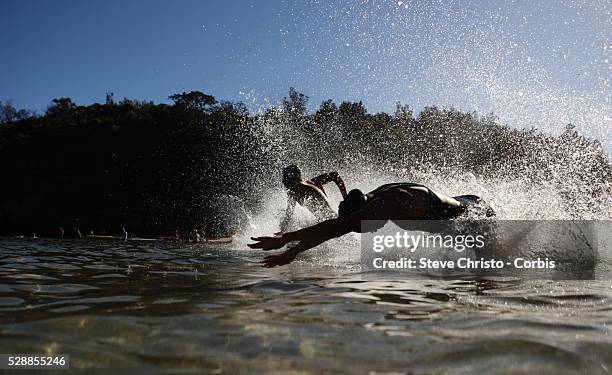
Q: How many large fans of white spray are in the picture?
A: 1